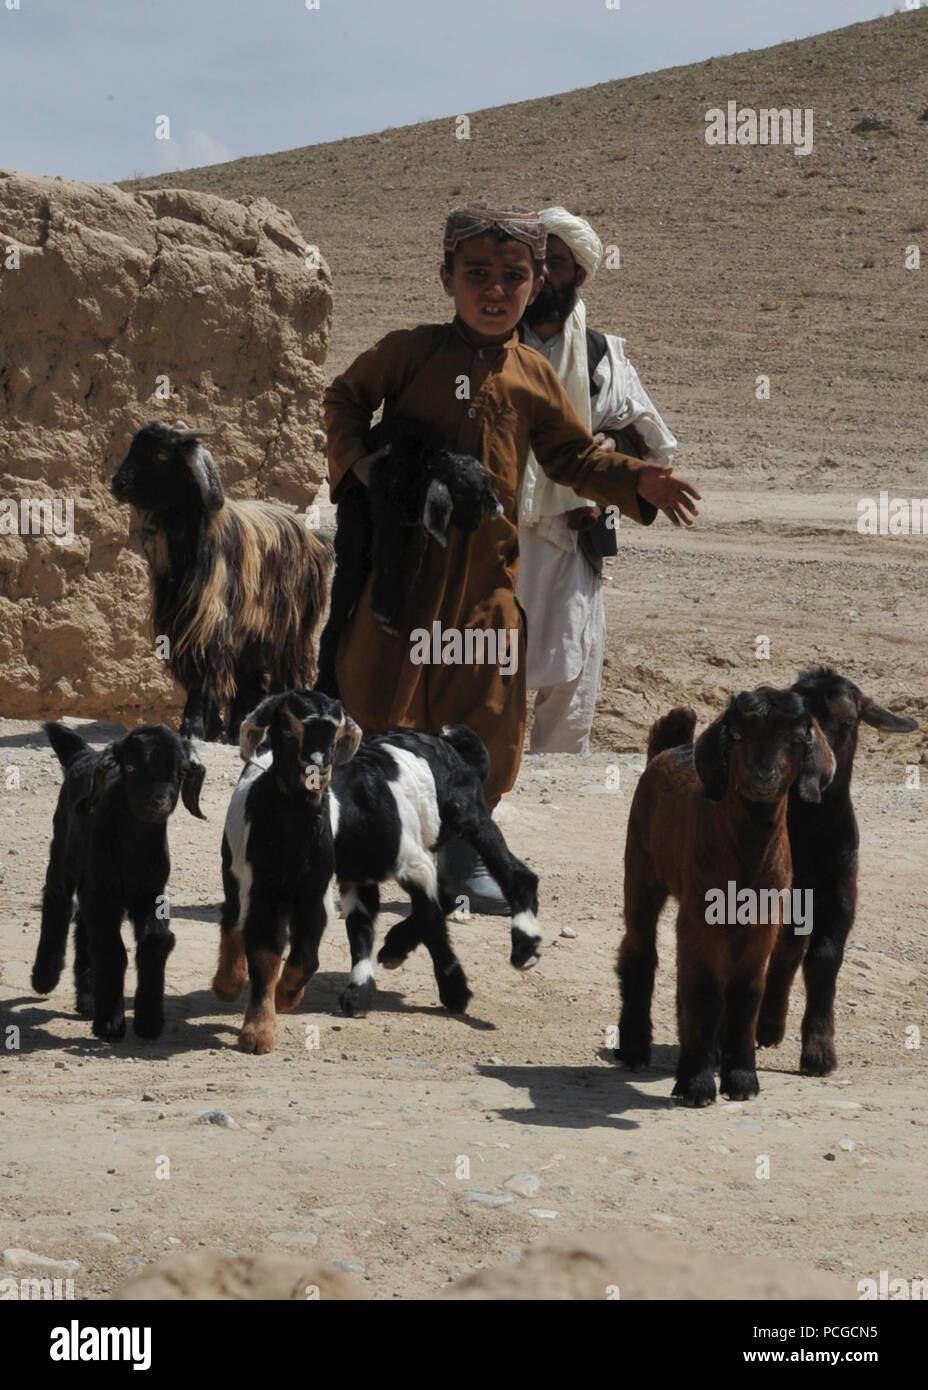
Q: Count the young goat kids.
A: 6